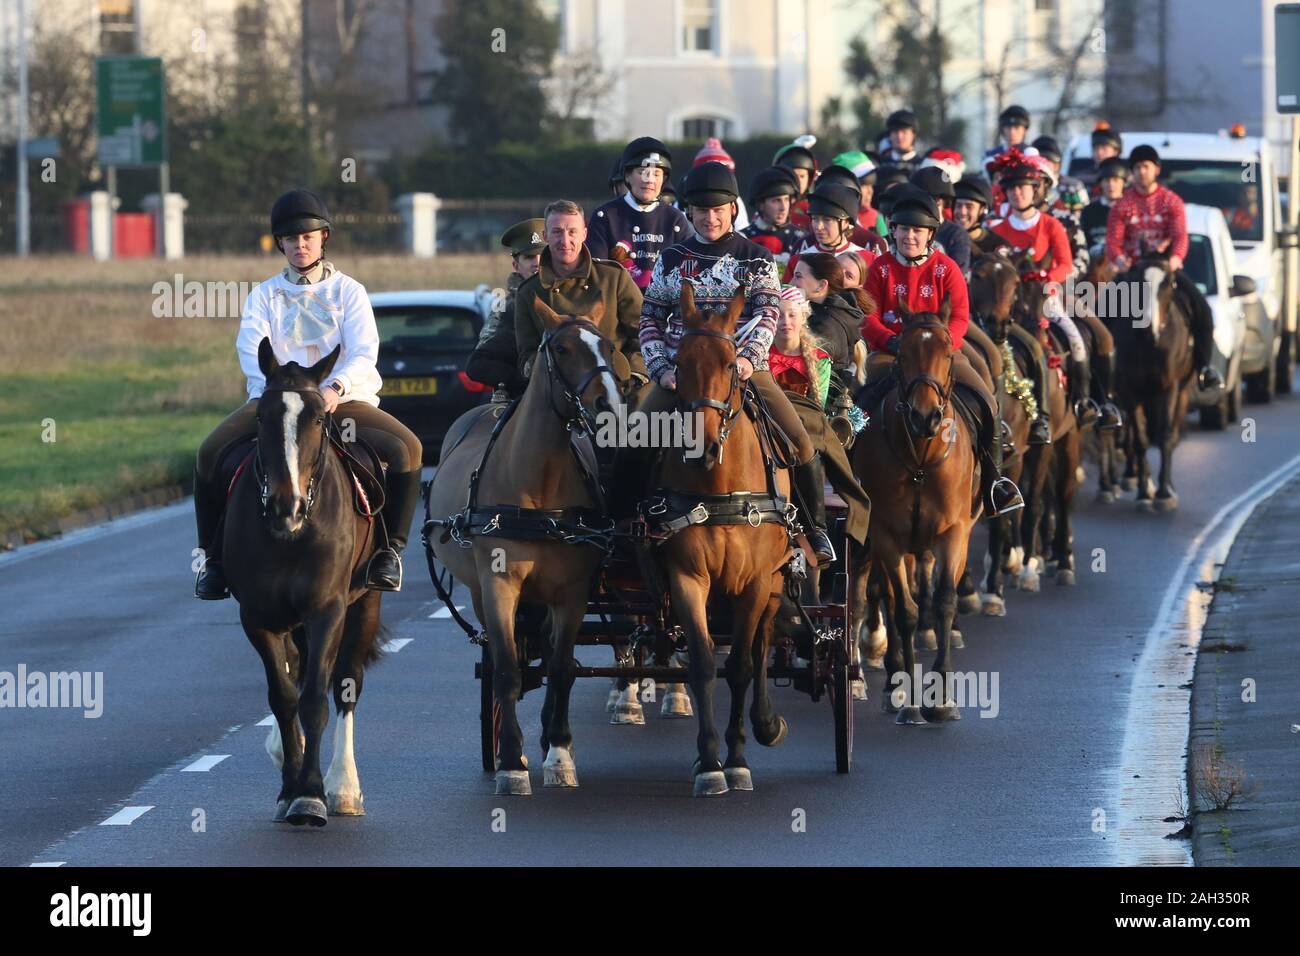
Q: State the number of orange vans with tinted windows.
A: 0